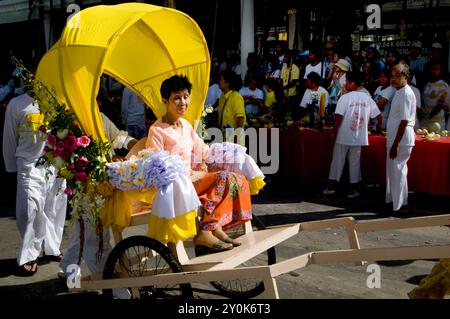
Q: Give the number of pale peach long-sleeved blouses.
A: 1